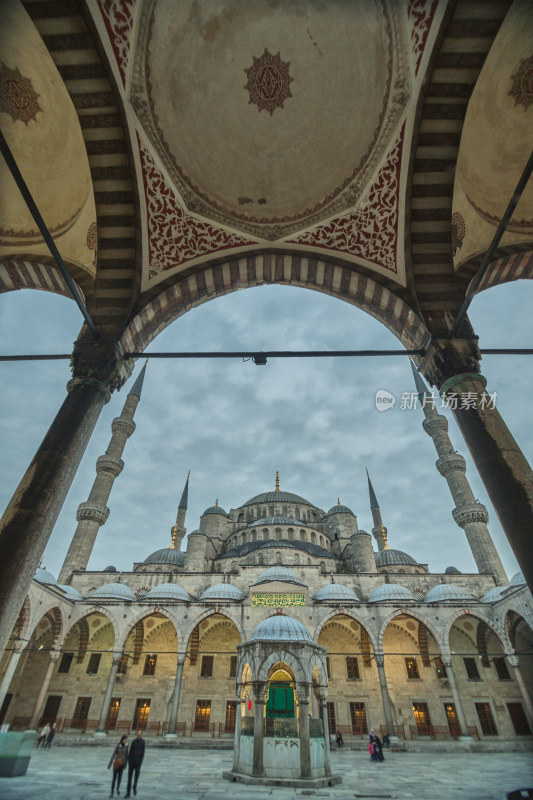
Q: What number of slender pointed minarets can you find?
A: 4